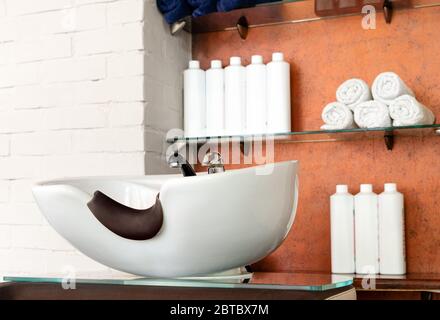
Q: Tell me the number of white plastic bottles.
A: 8